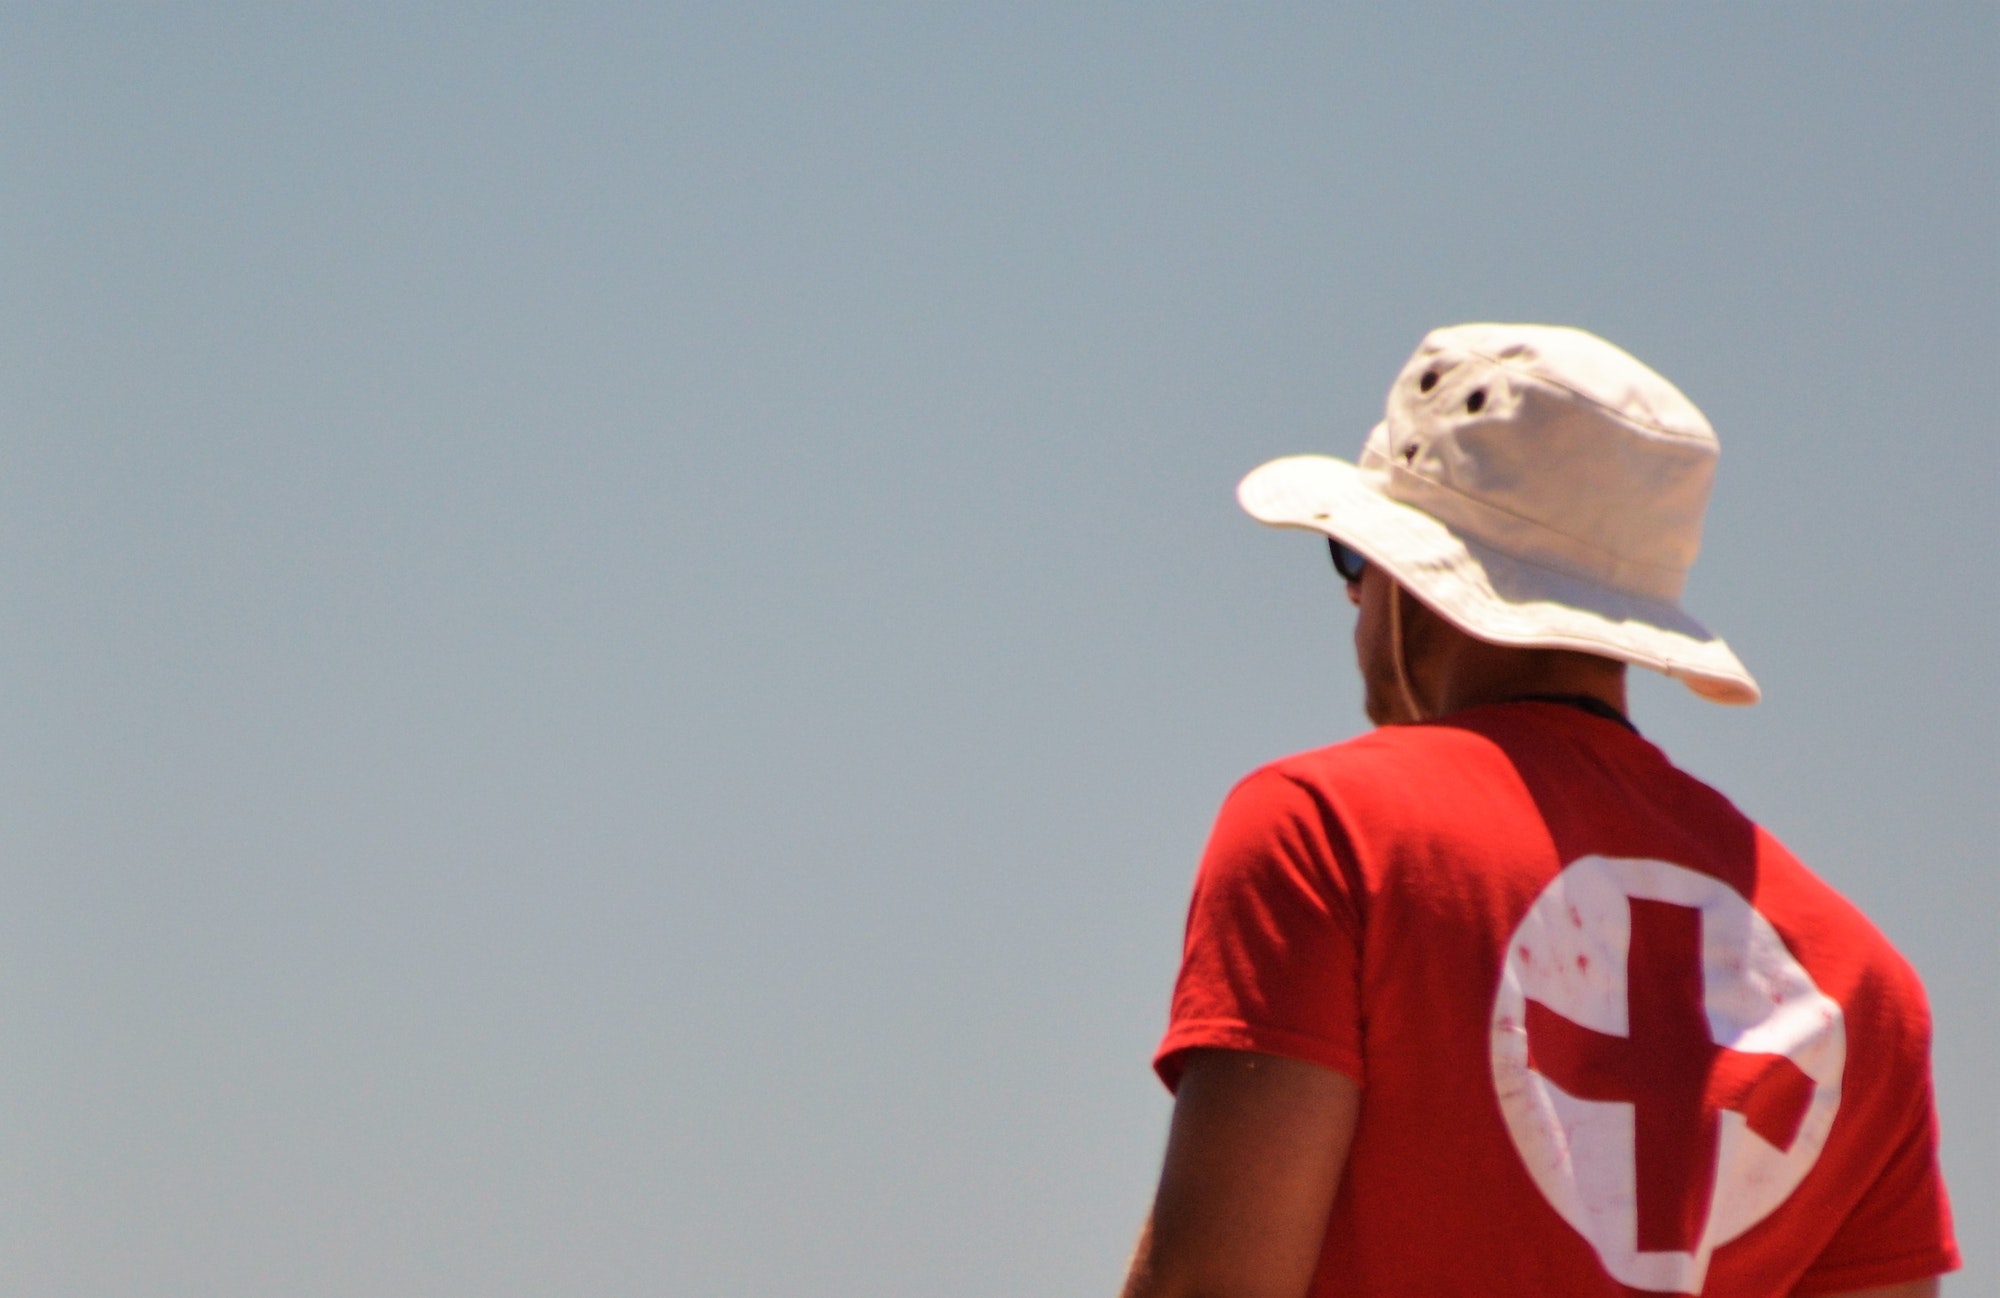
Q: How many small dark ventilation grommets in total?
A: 3